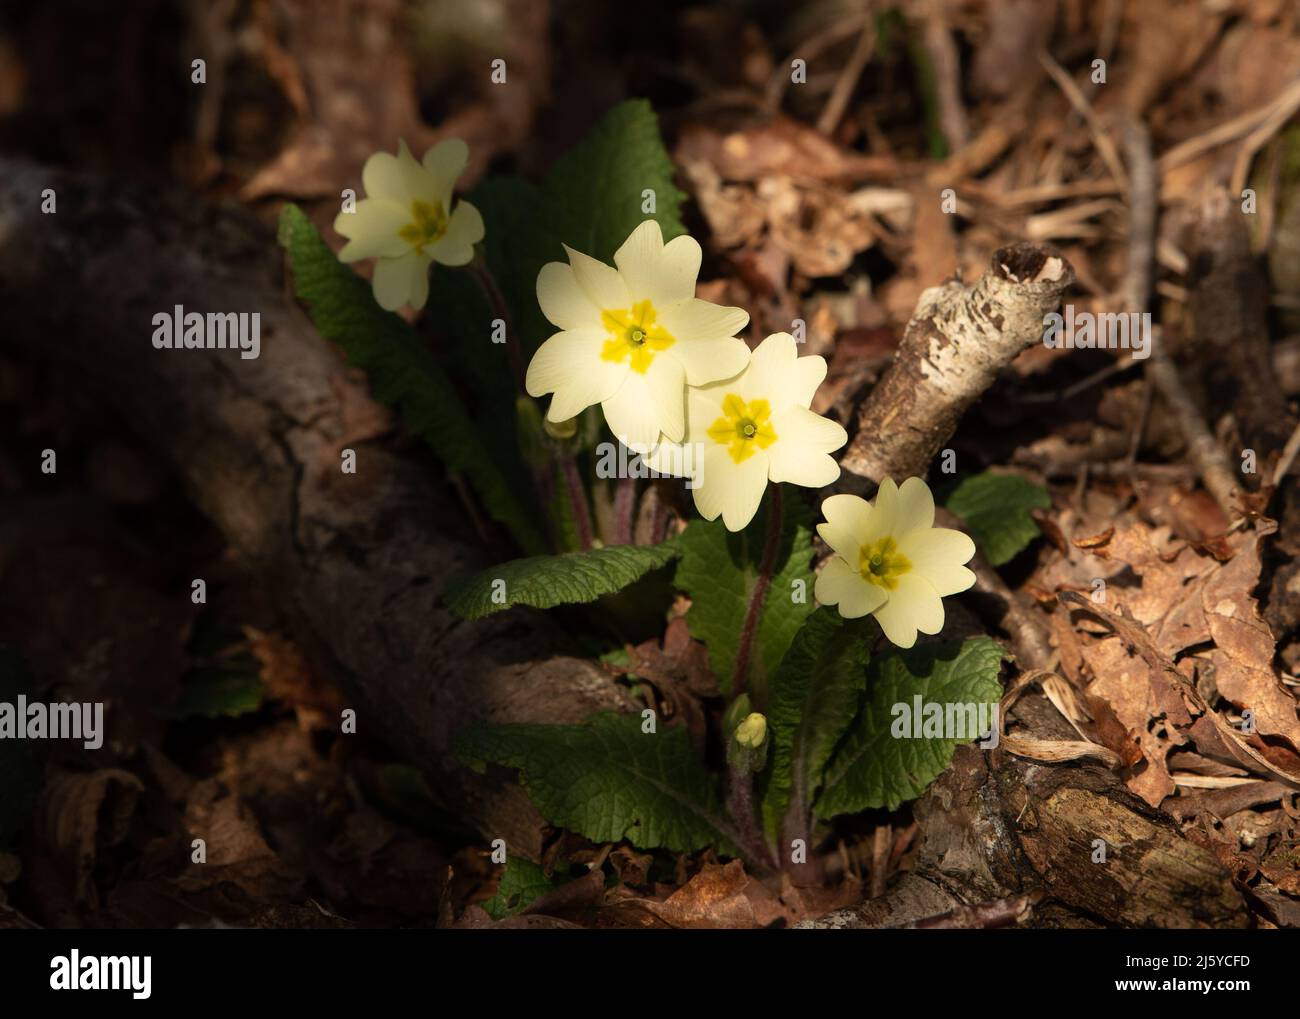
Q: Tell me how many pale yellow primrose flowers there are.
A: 4